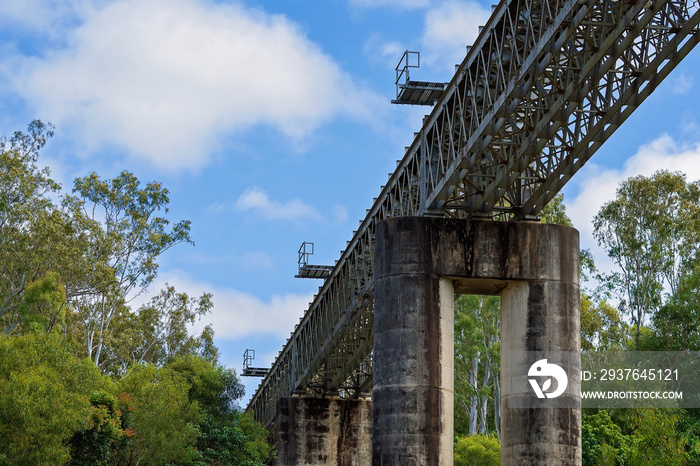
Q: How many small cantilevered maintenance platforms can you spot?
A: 3